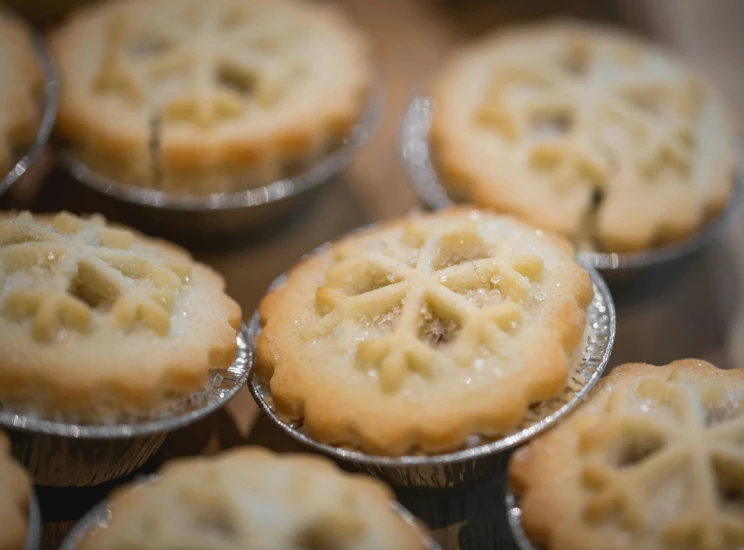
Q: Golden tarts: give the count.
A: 8